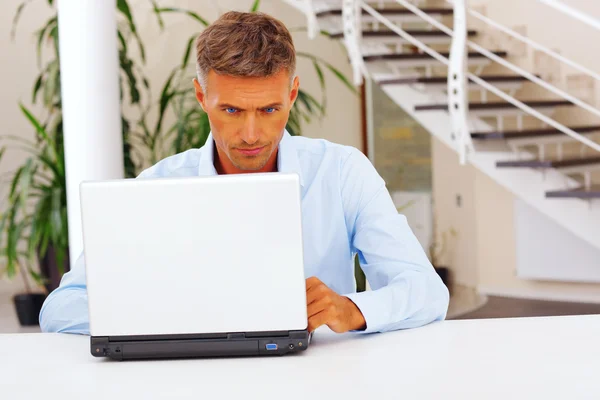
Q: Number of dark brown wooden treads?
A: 8